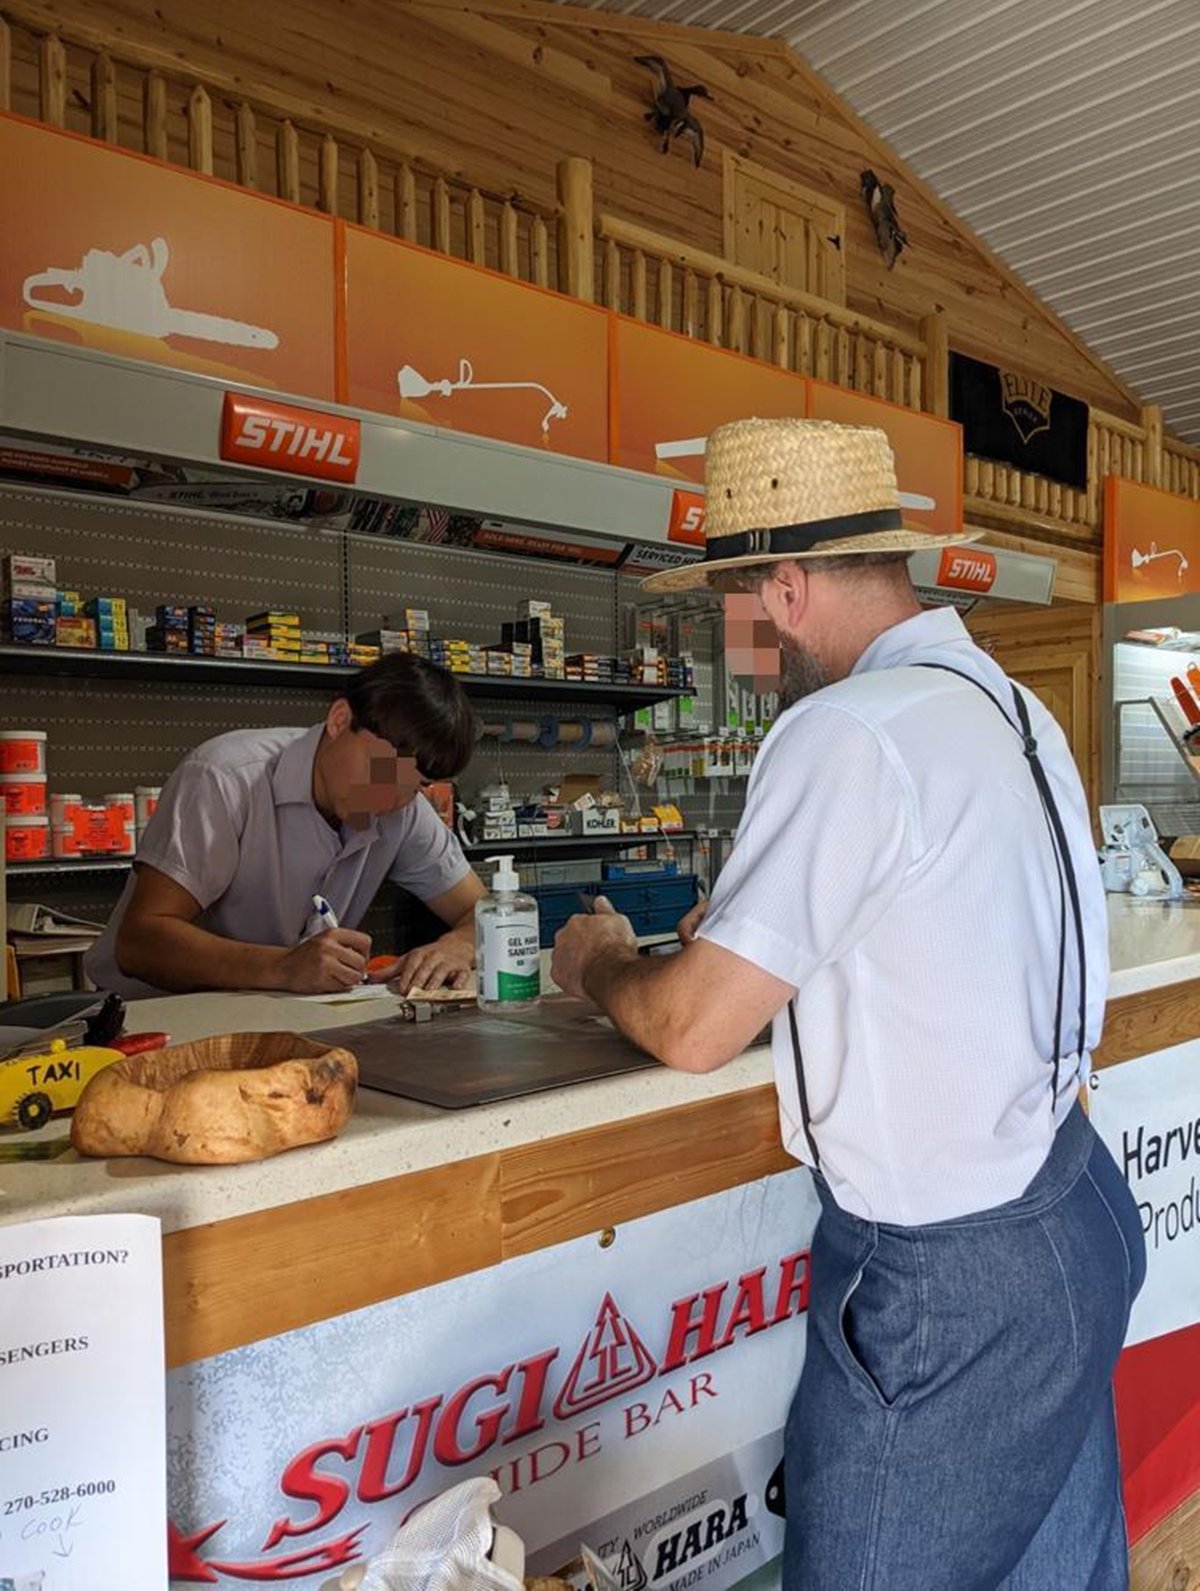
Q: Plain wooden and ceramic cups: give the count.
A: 0